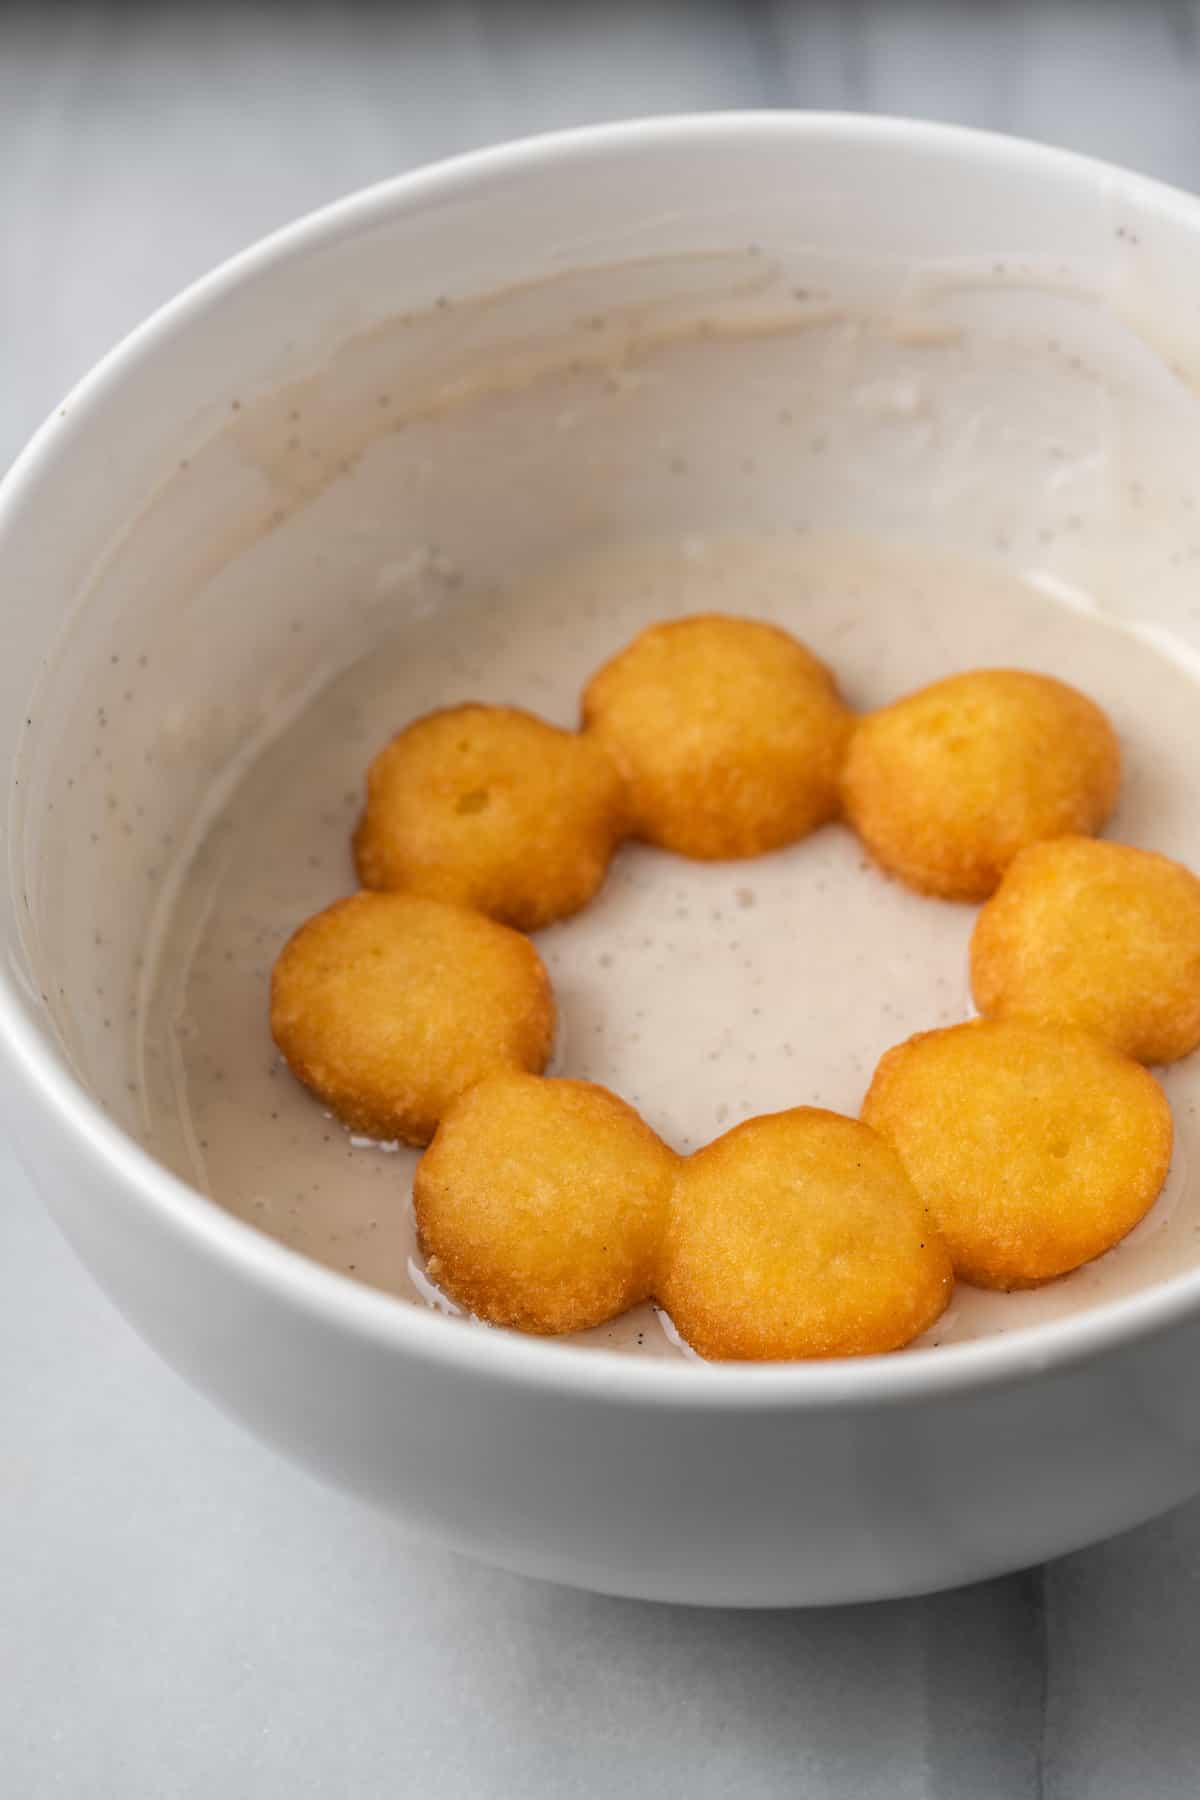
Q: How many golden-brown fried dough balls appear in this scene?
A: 8